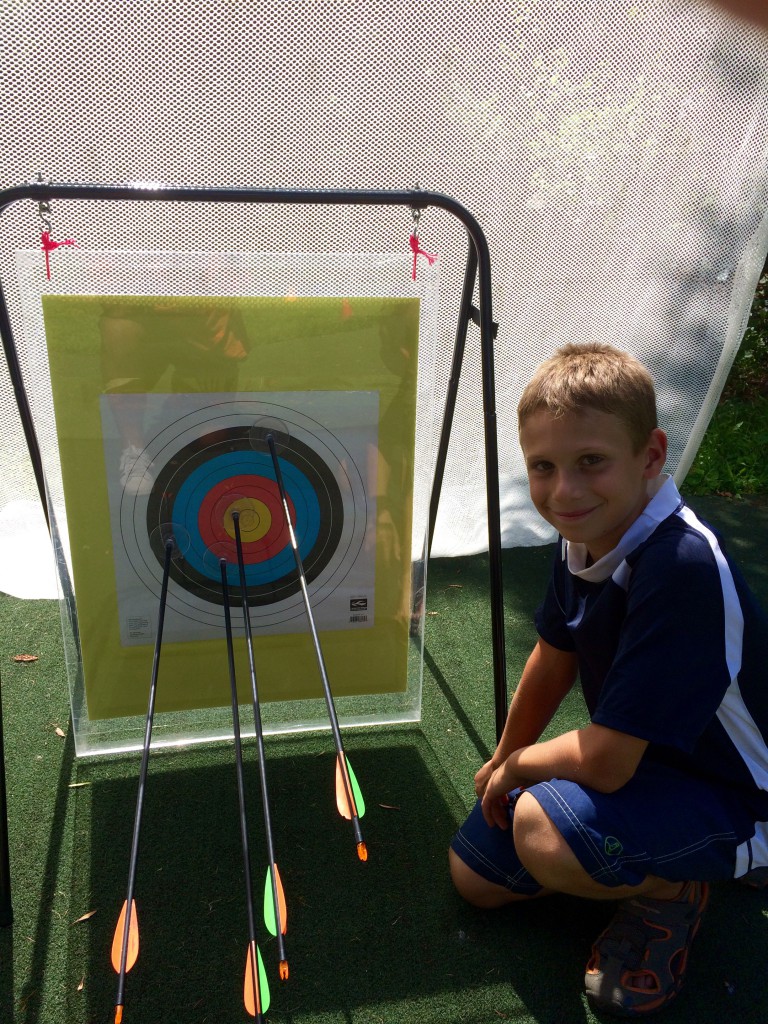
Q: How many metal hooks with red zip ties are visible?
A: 2